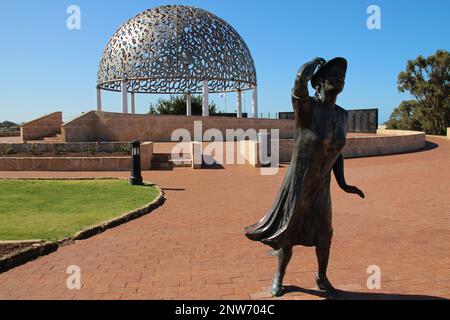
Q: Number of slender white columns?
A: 7